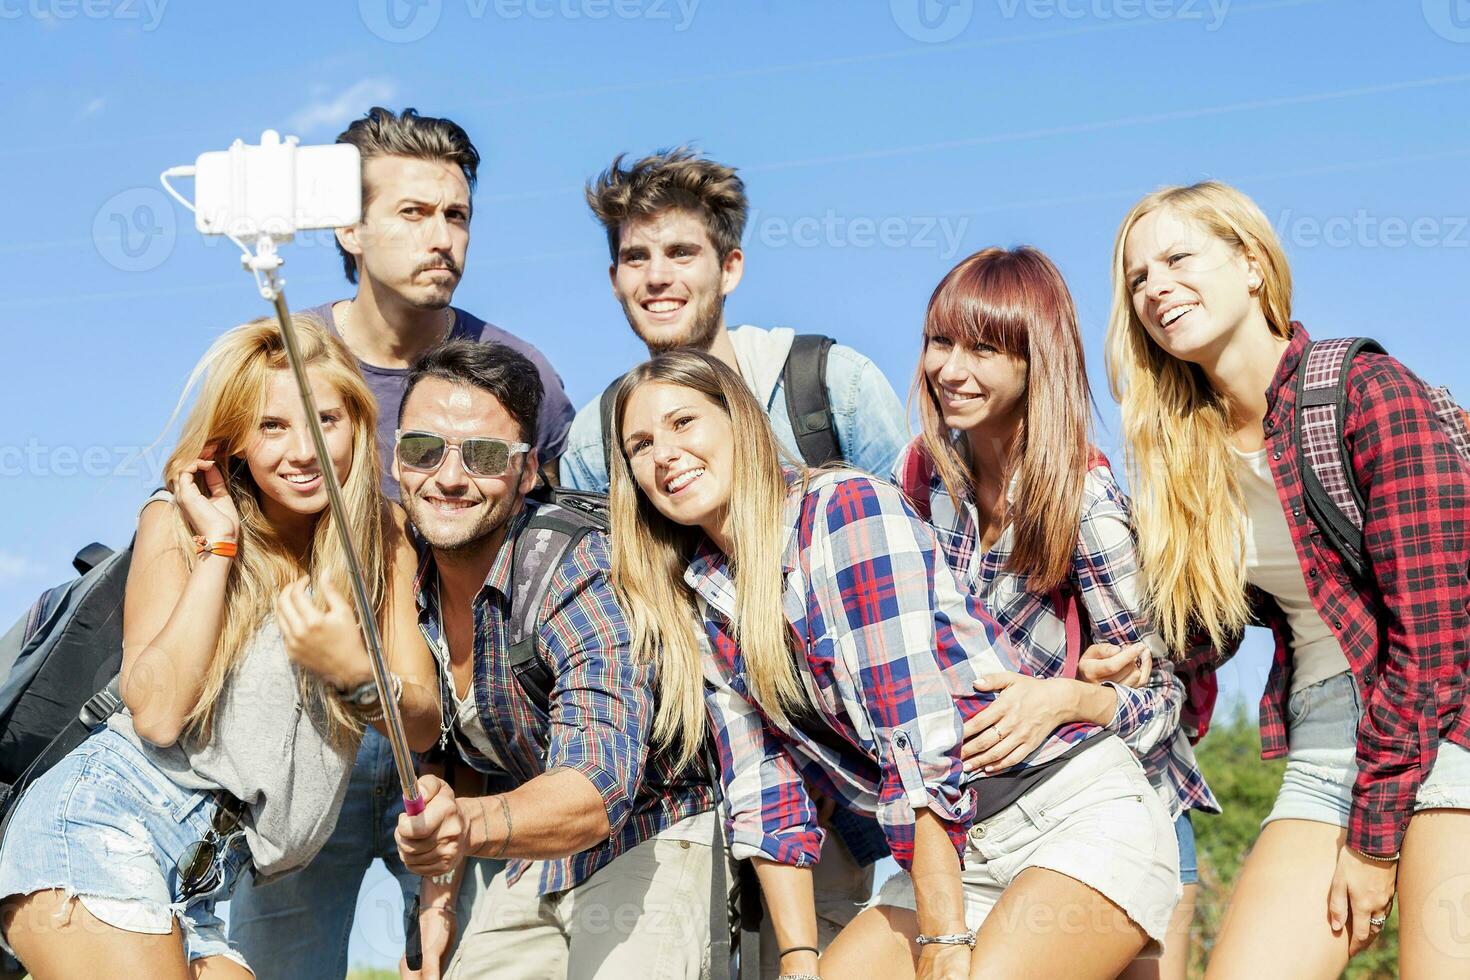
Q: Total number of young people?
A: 7